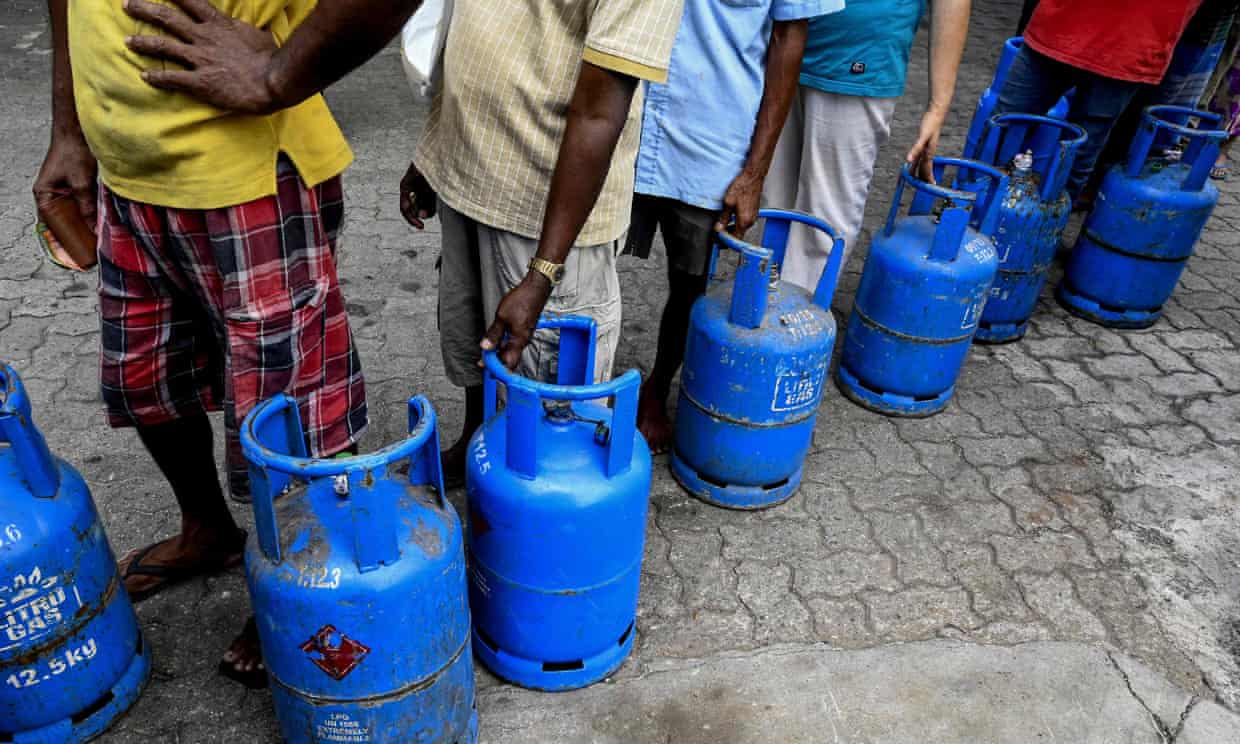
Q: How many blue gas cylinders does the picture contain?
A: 7